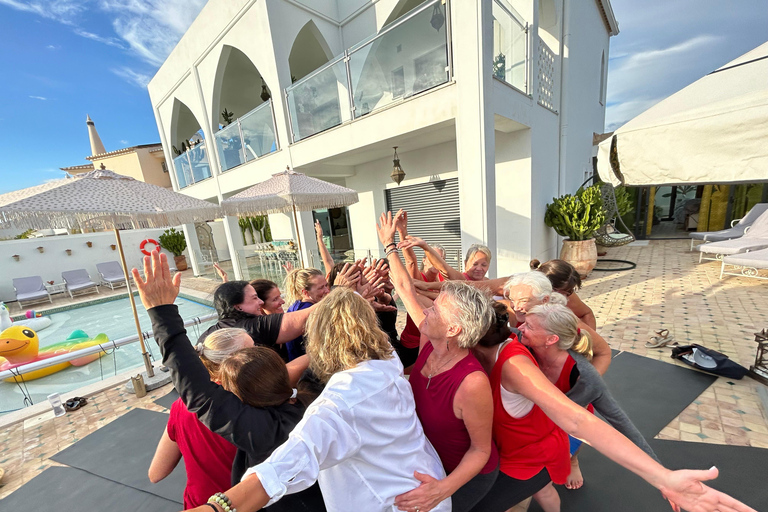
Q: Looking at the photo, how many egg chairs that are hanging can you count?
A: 1